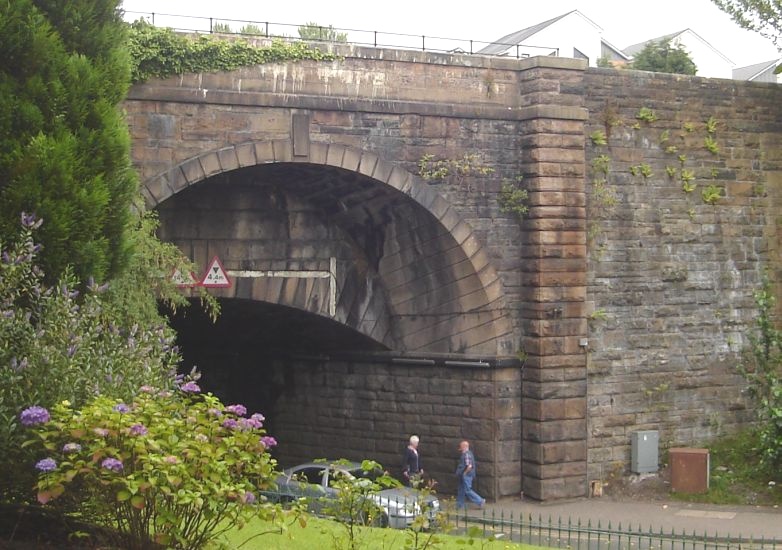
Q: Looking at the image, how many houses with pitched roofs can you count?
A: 3